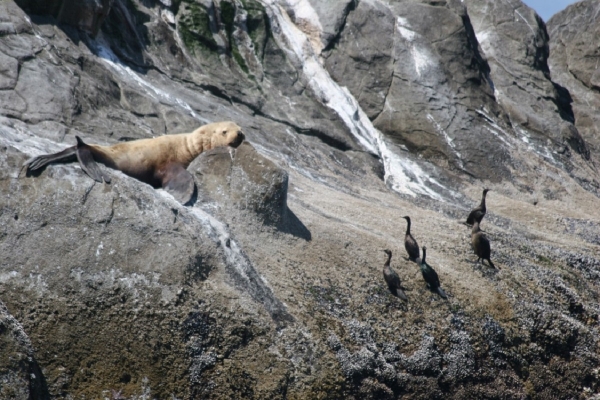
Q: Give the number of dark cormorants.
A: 5